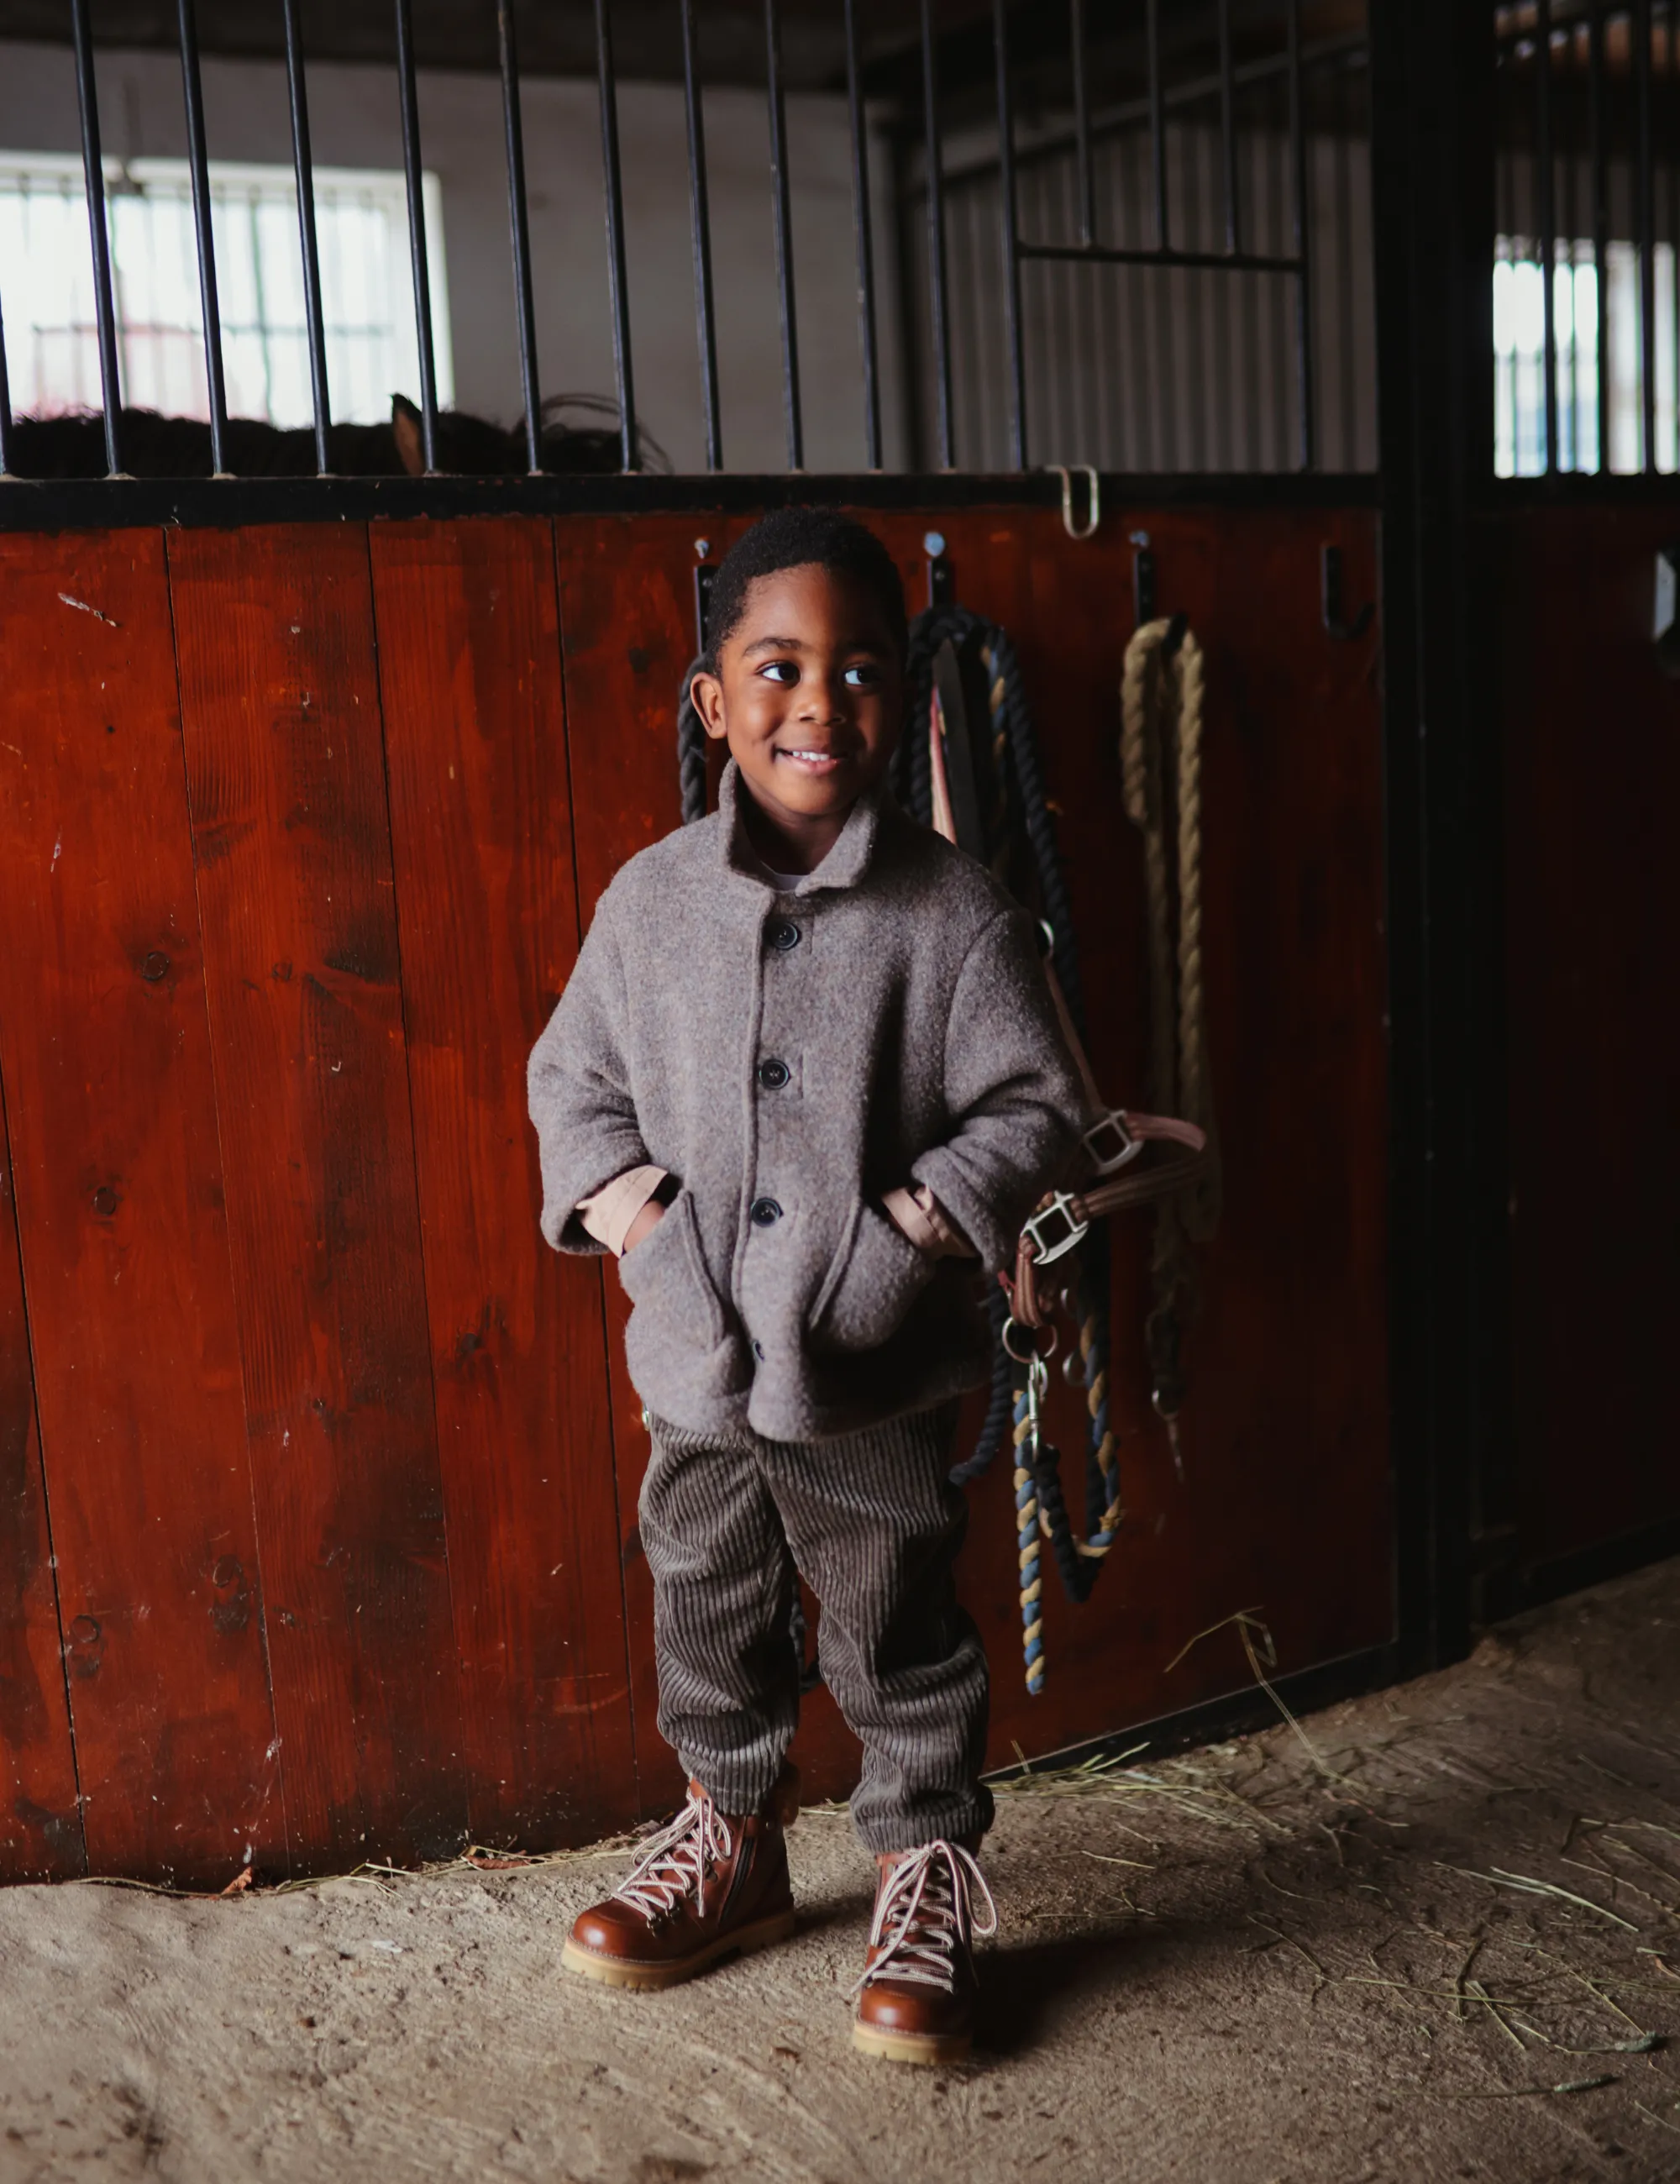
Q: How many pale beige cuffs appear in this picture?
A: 2